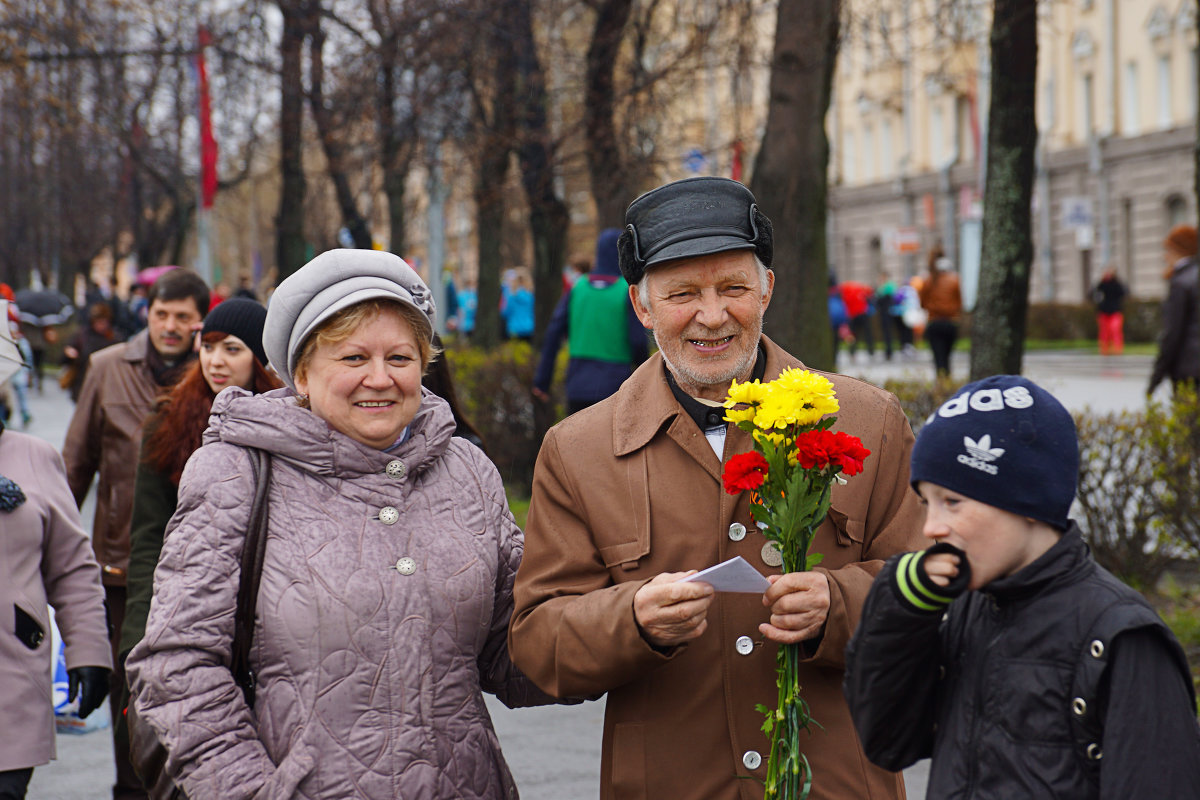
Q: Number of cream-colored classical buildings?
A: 1